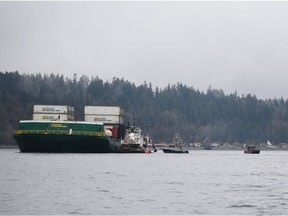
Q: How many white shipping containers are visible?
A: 4